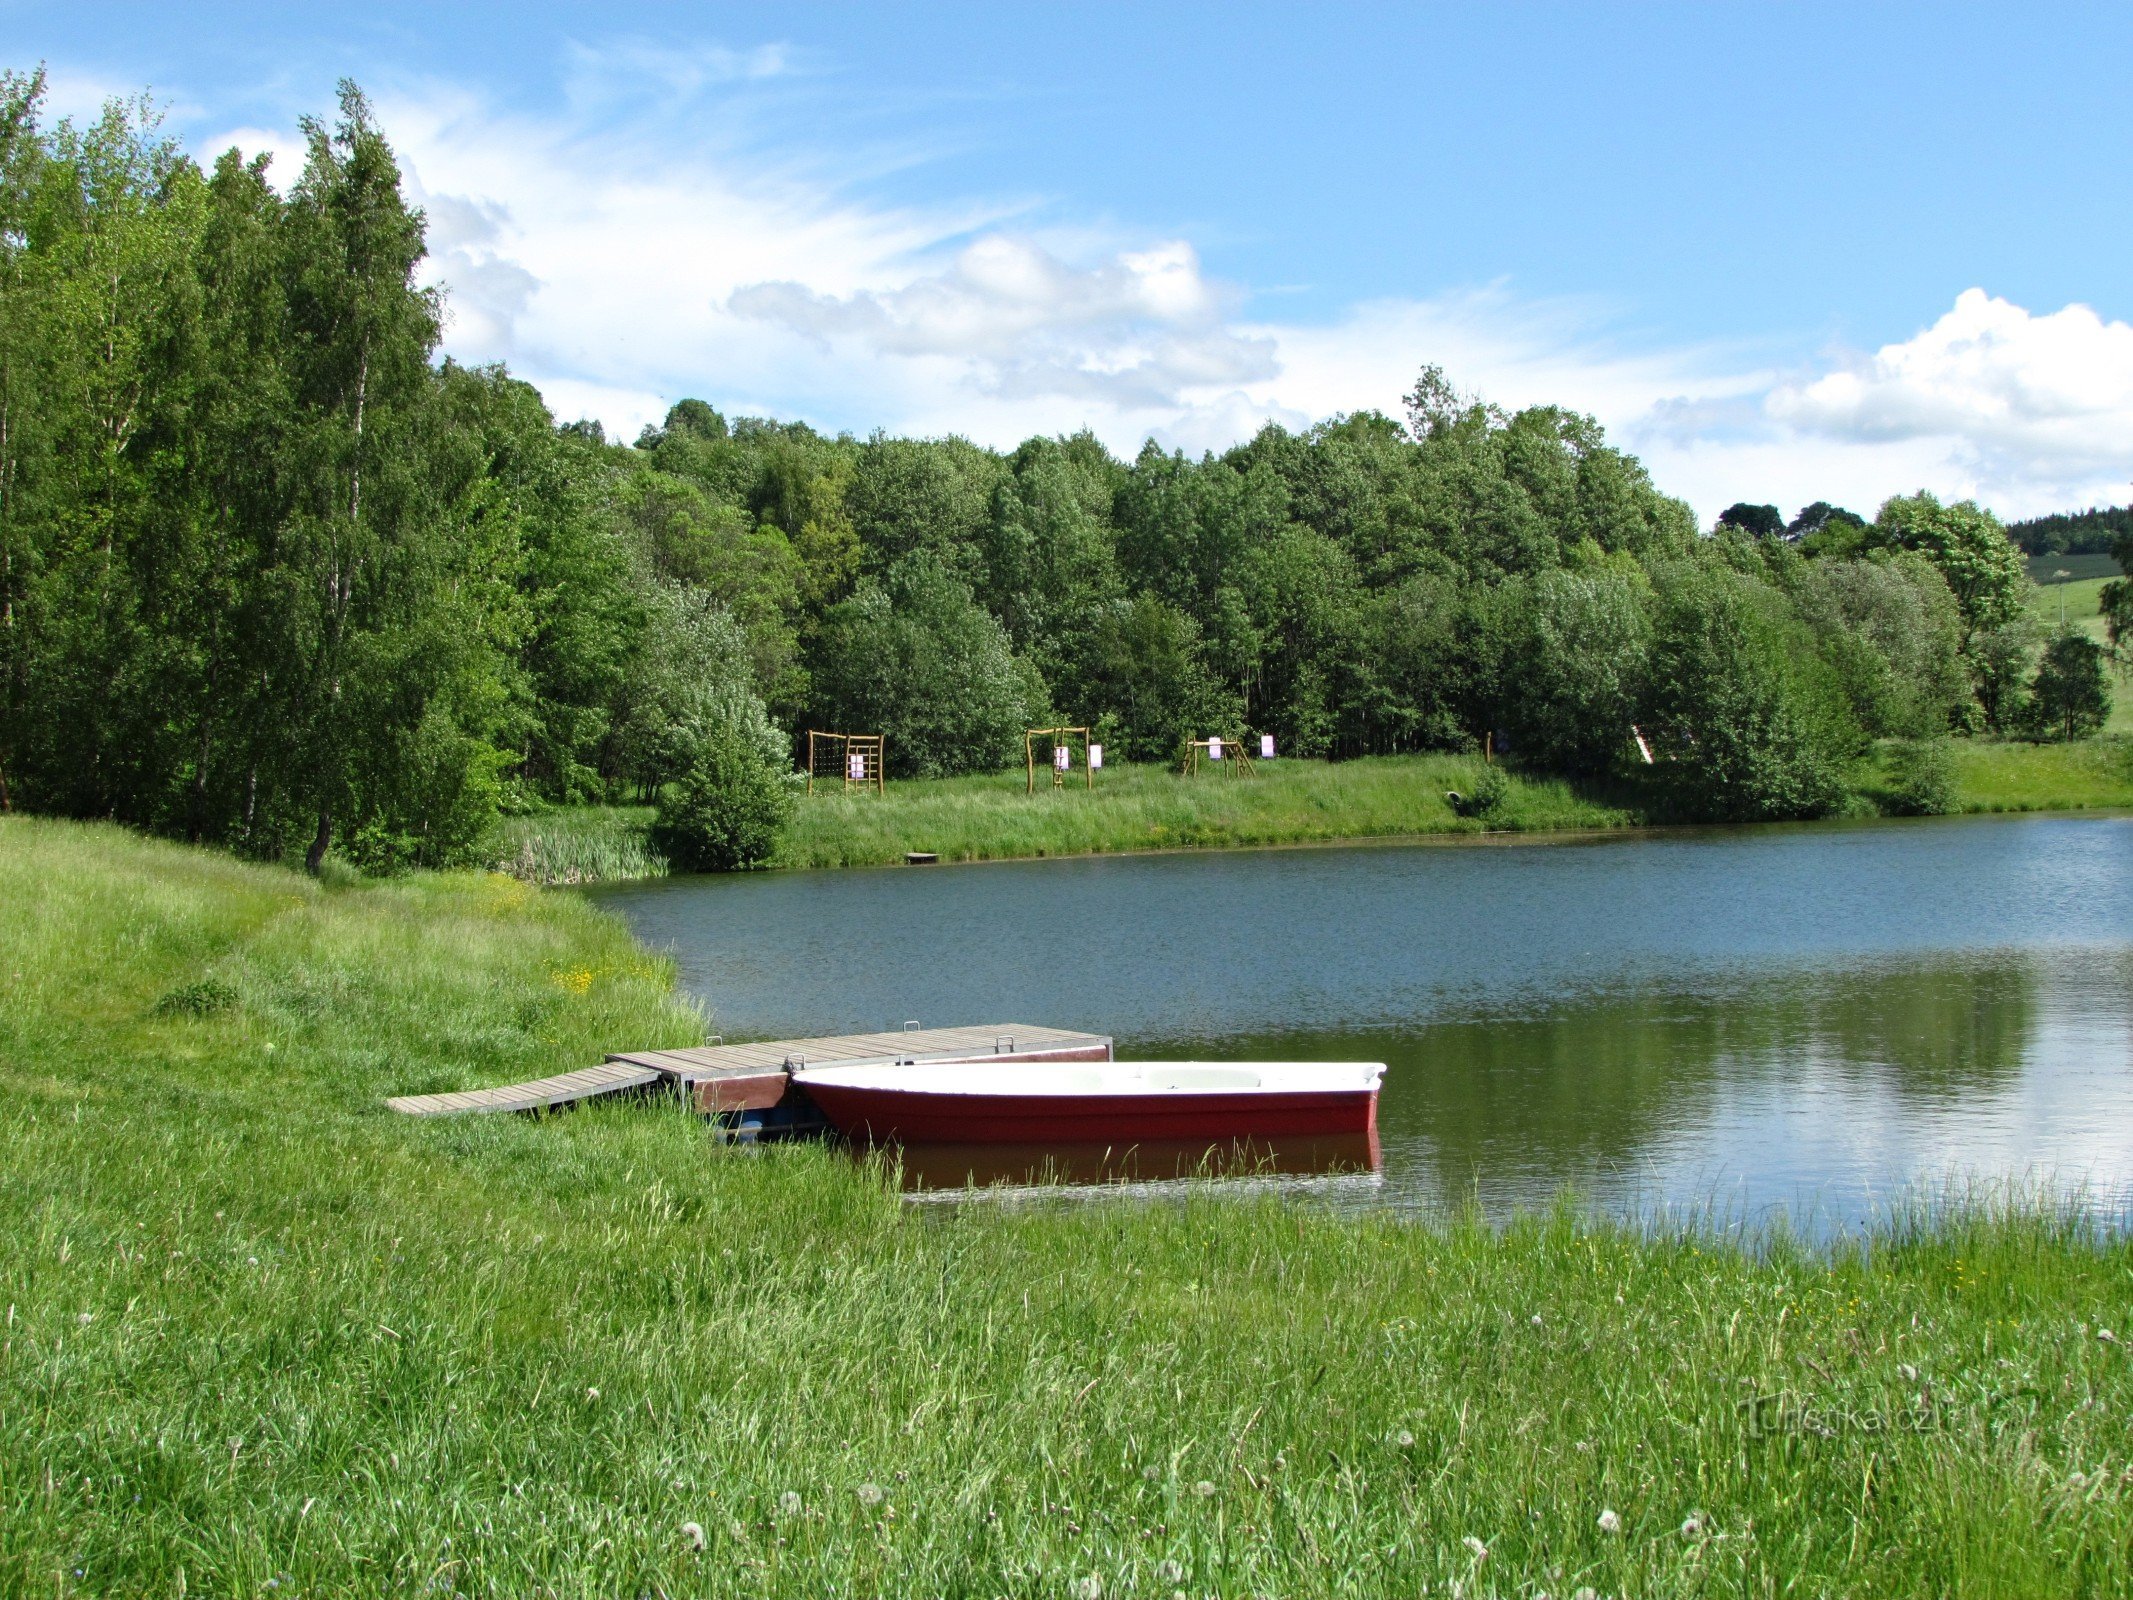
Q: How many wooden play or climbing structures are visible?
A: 3